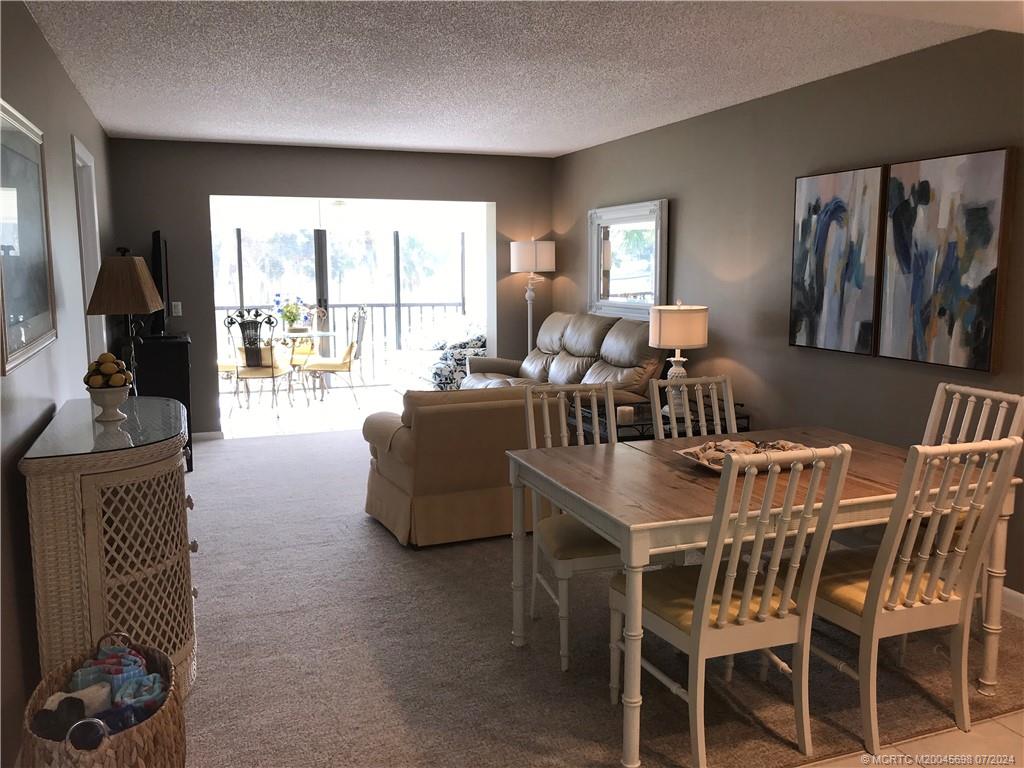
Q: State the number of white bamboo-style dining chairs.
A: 5